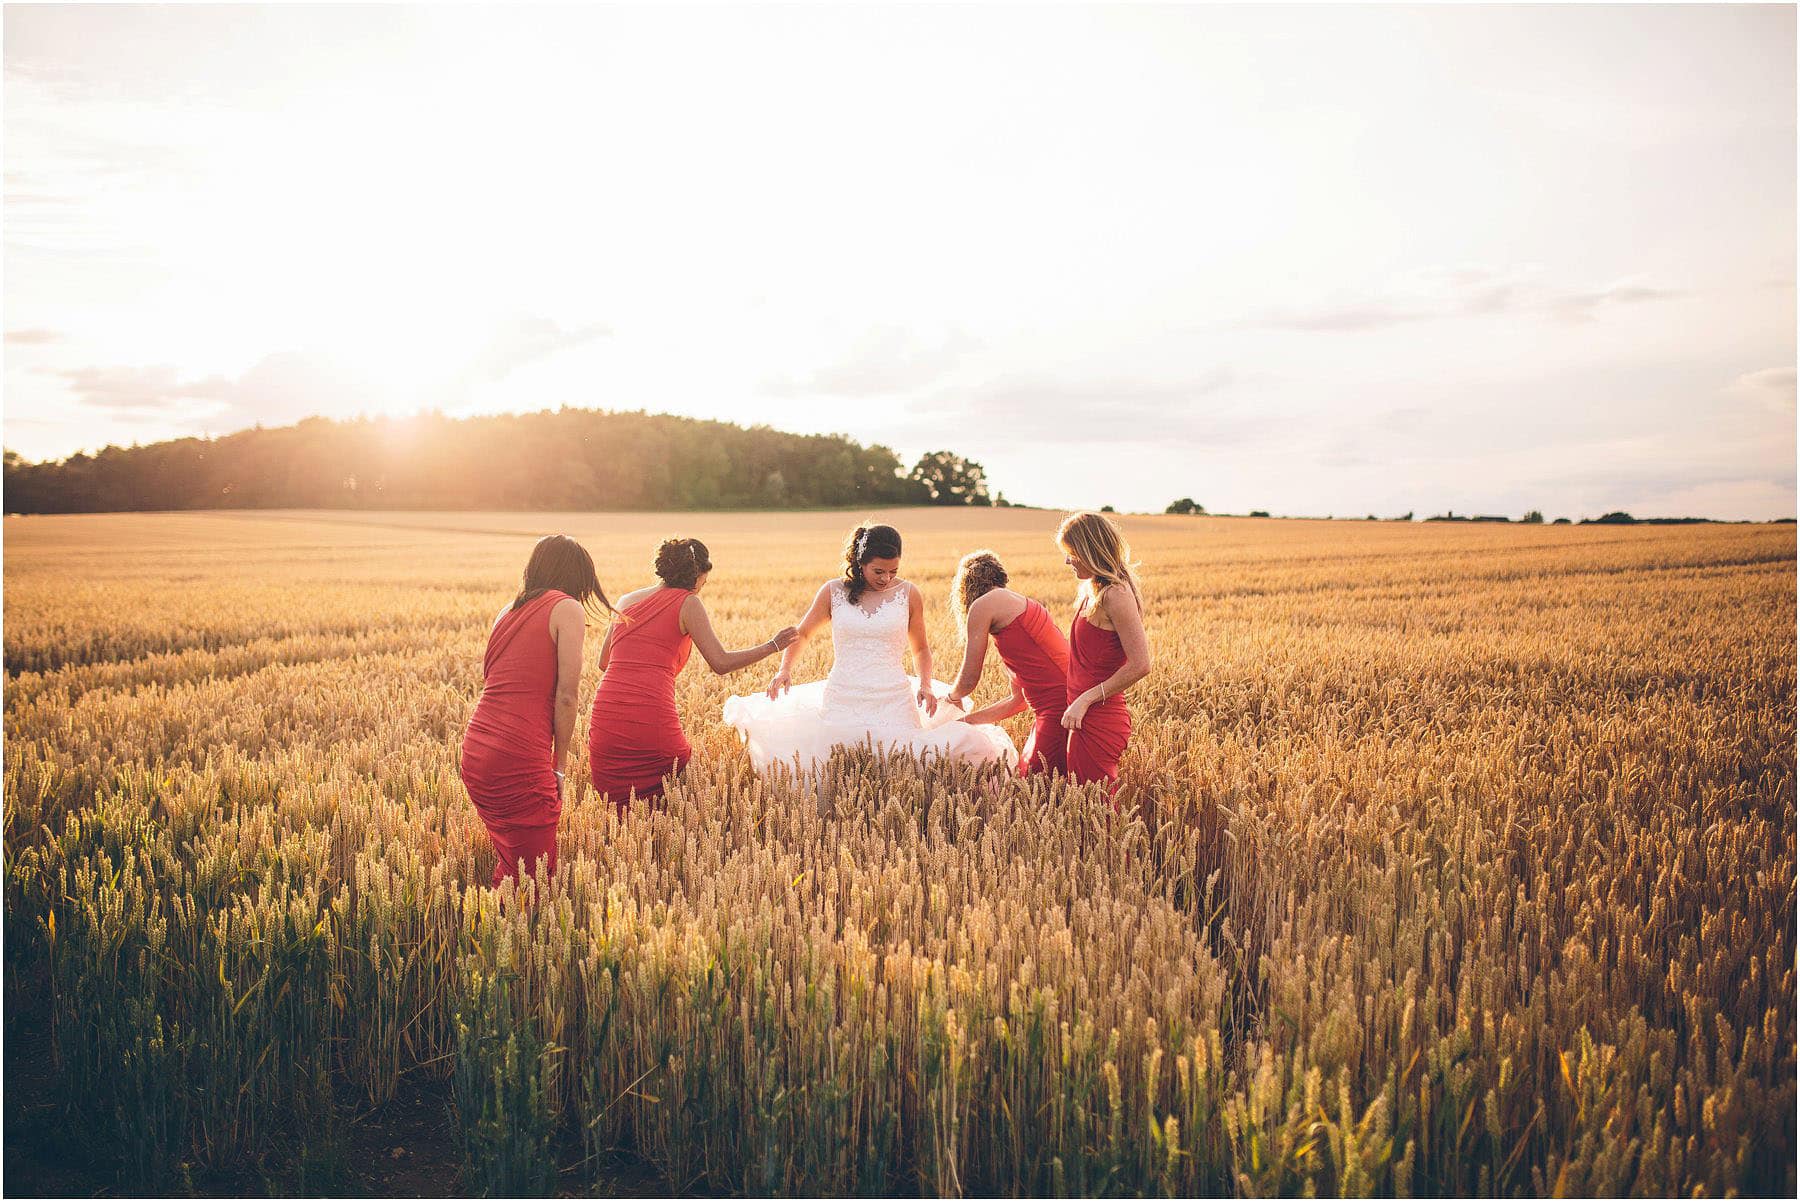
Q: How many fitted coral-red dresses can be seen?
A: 4